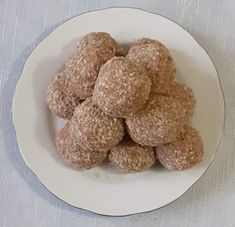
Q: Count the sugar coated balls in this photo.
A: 11